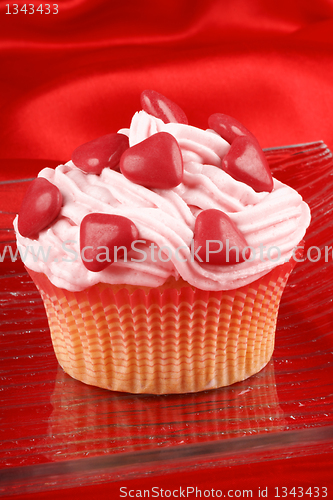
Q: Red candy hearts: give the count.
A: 8